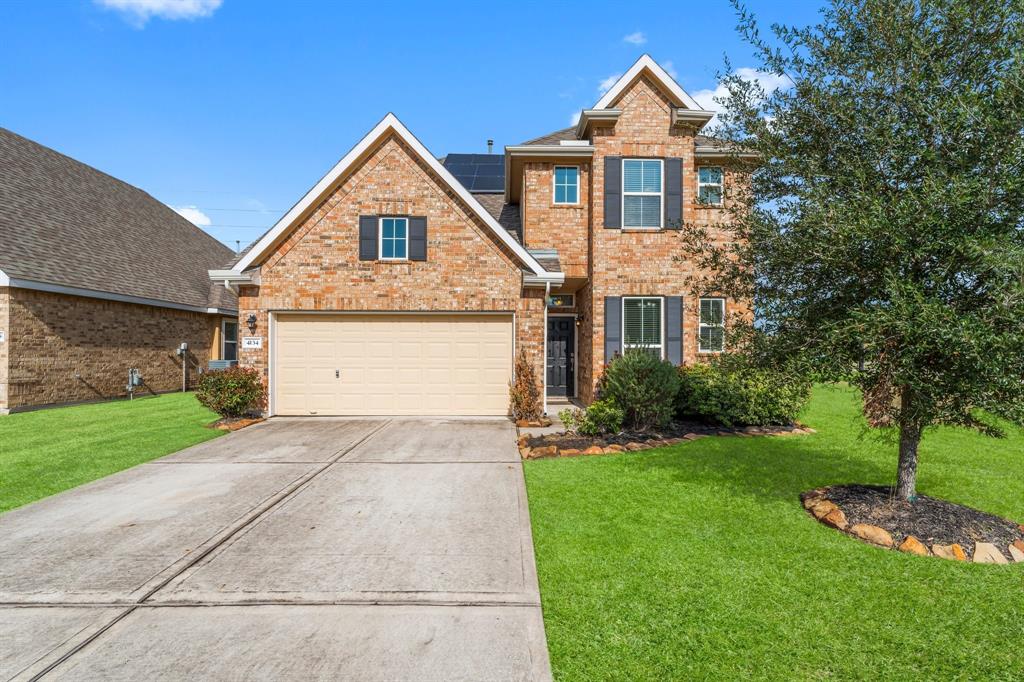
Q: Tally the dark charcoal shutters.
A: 6